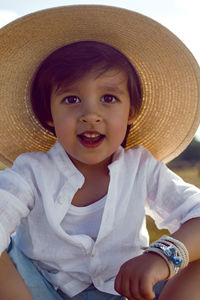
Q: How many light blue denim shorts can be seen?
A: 1